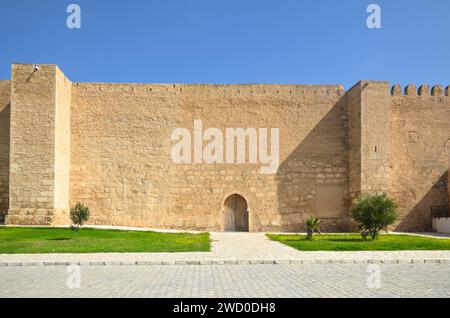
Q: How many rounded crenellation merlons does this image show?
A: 5